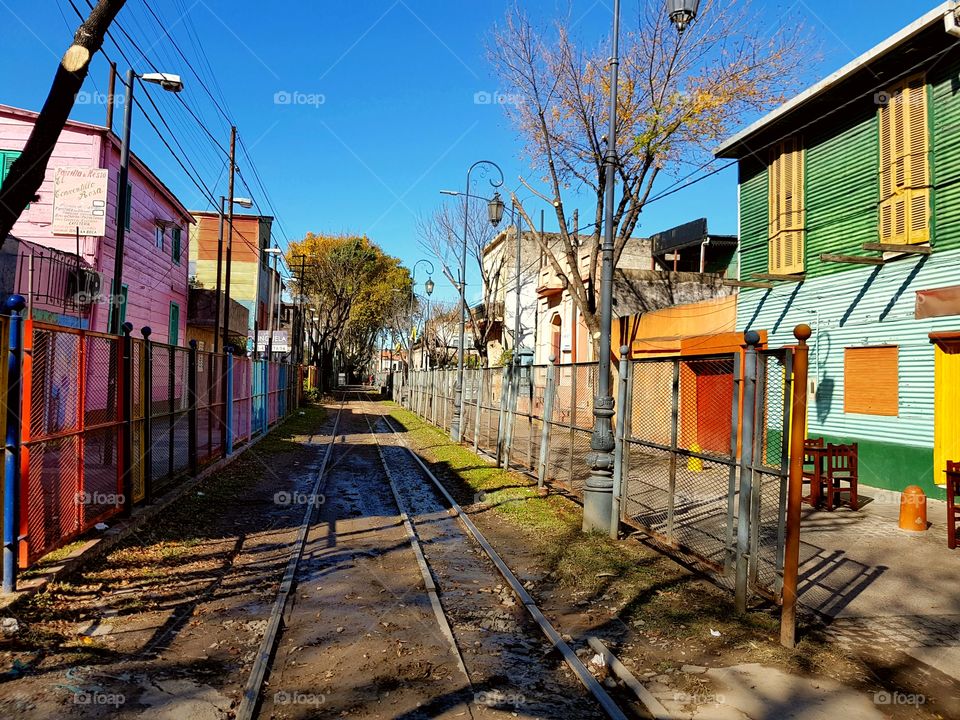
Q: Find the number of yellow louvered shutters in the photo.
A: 2